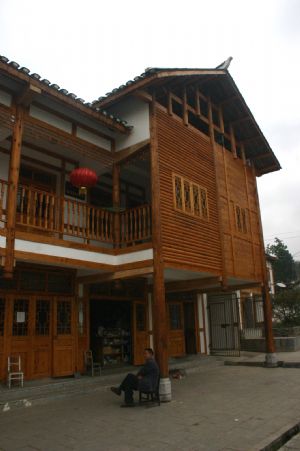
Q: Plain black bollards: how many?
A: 0